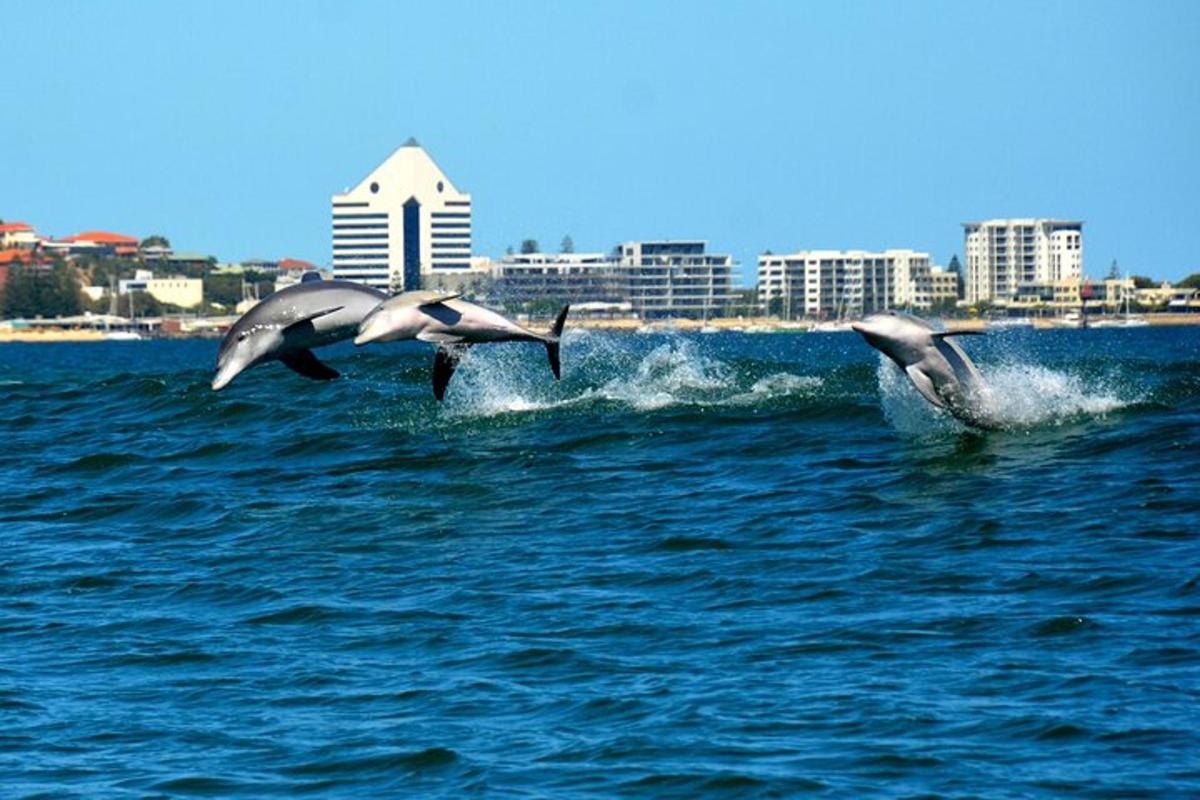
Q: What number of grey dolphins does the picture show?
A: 3